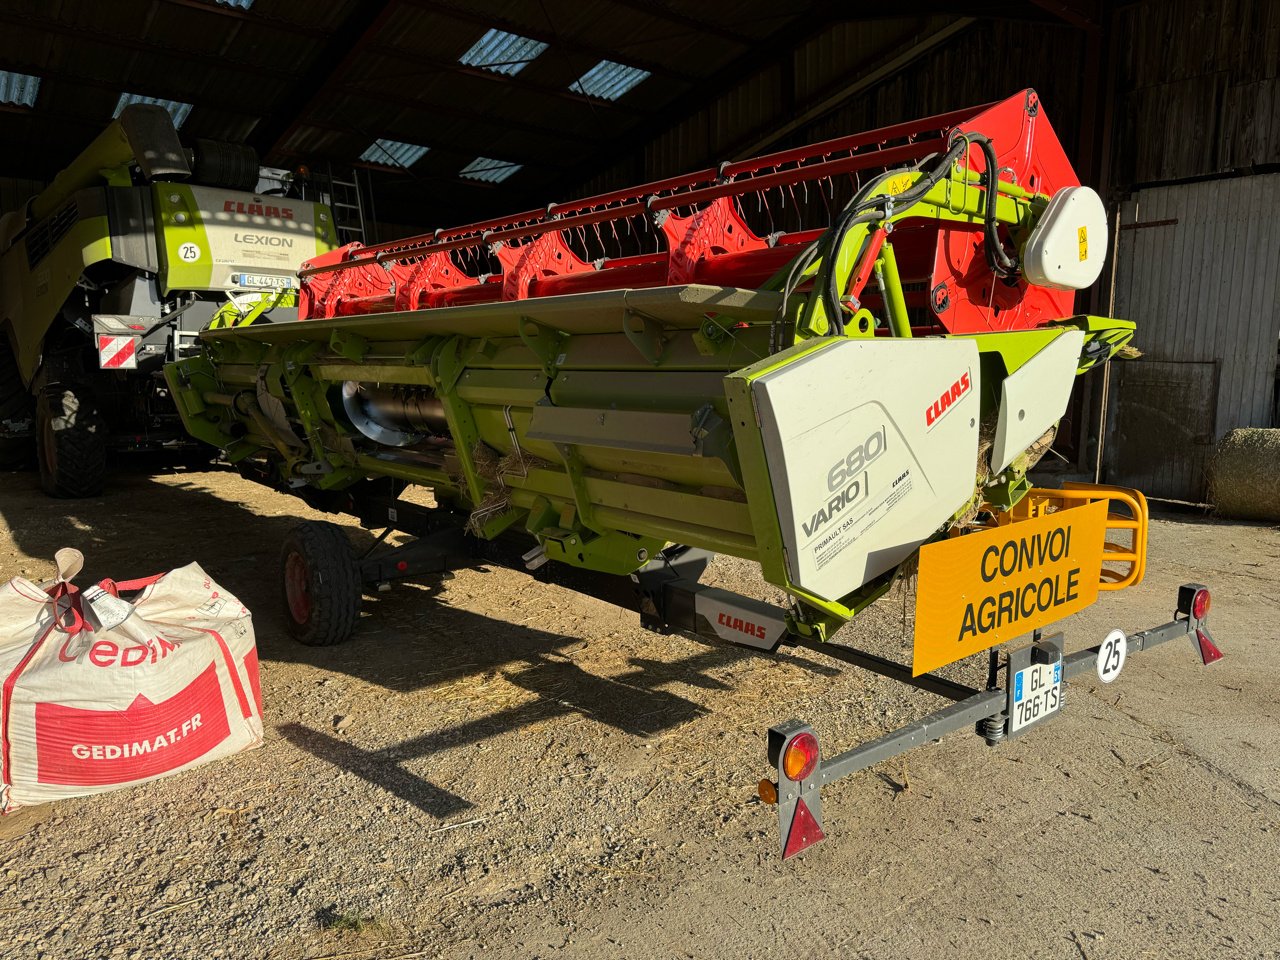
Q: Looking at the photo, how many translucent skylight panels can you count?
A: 7